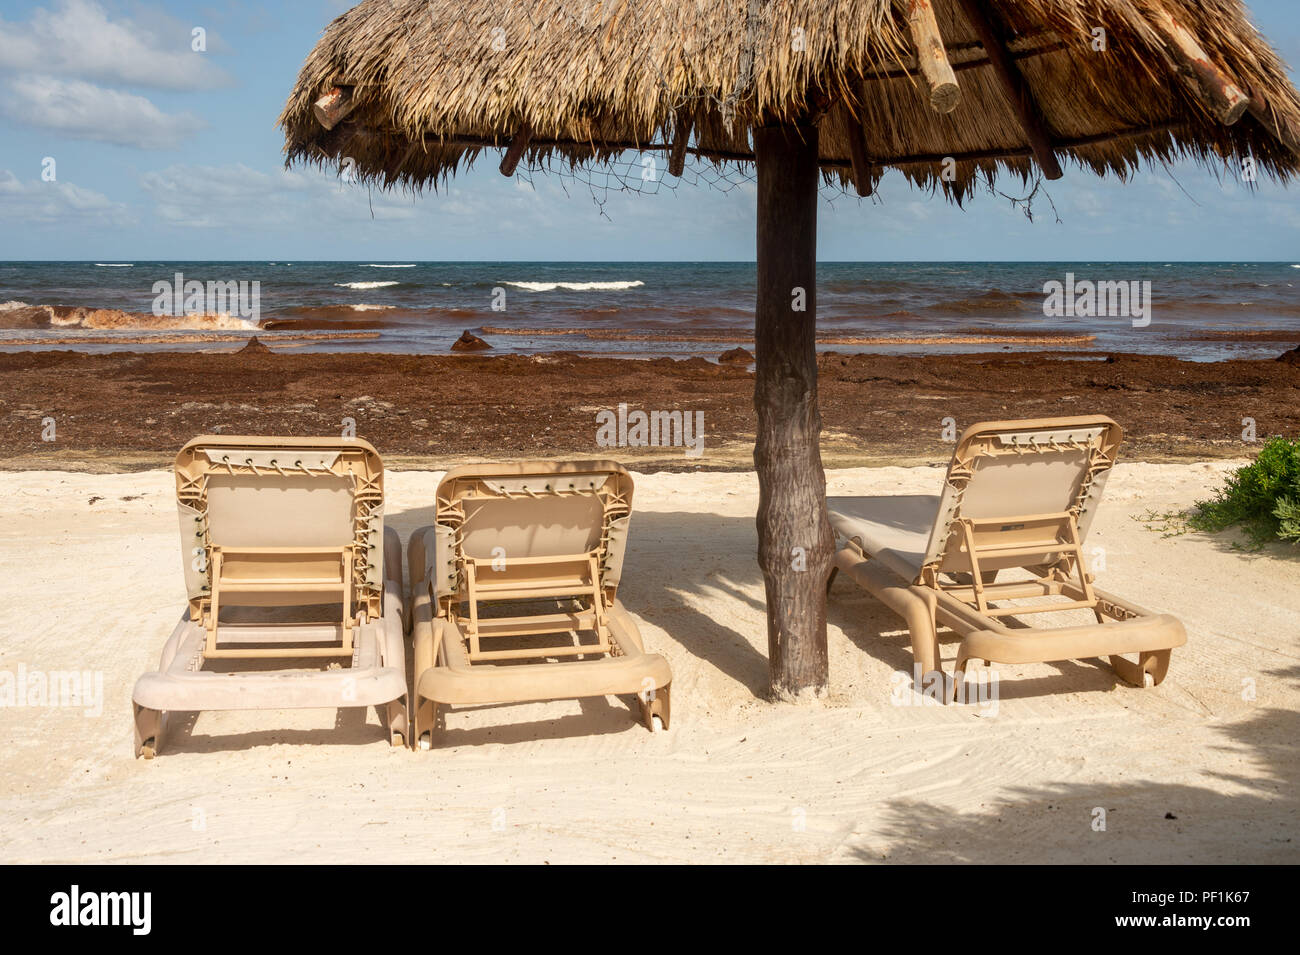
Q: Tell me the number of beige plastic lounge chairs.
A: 3